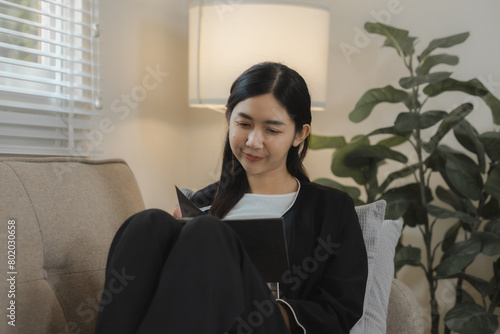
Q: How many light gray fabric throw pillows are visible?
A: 2